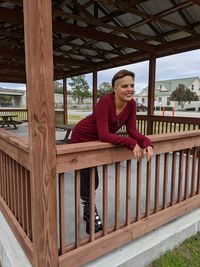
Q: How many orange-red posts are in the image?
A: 2